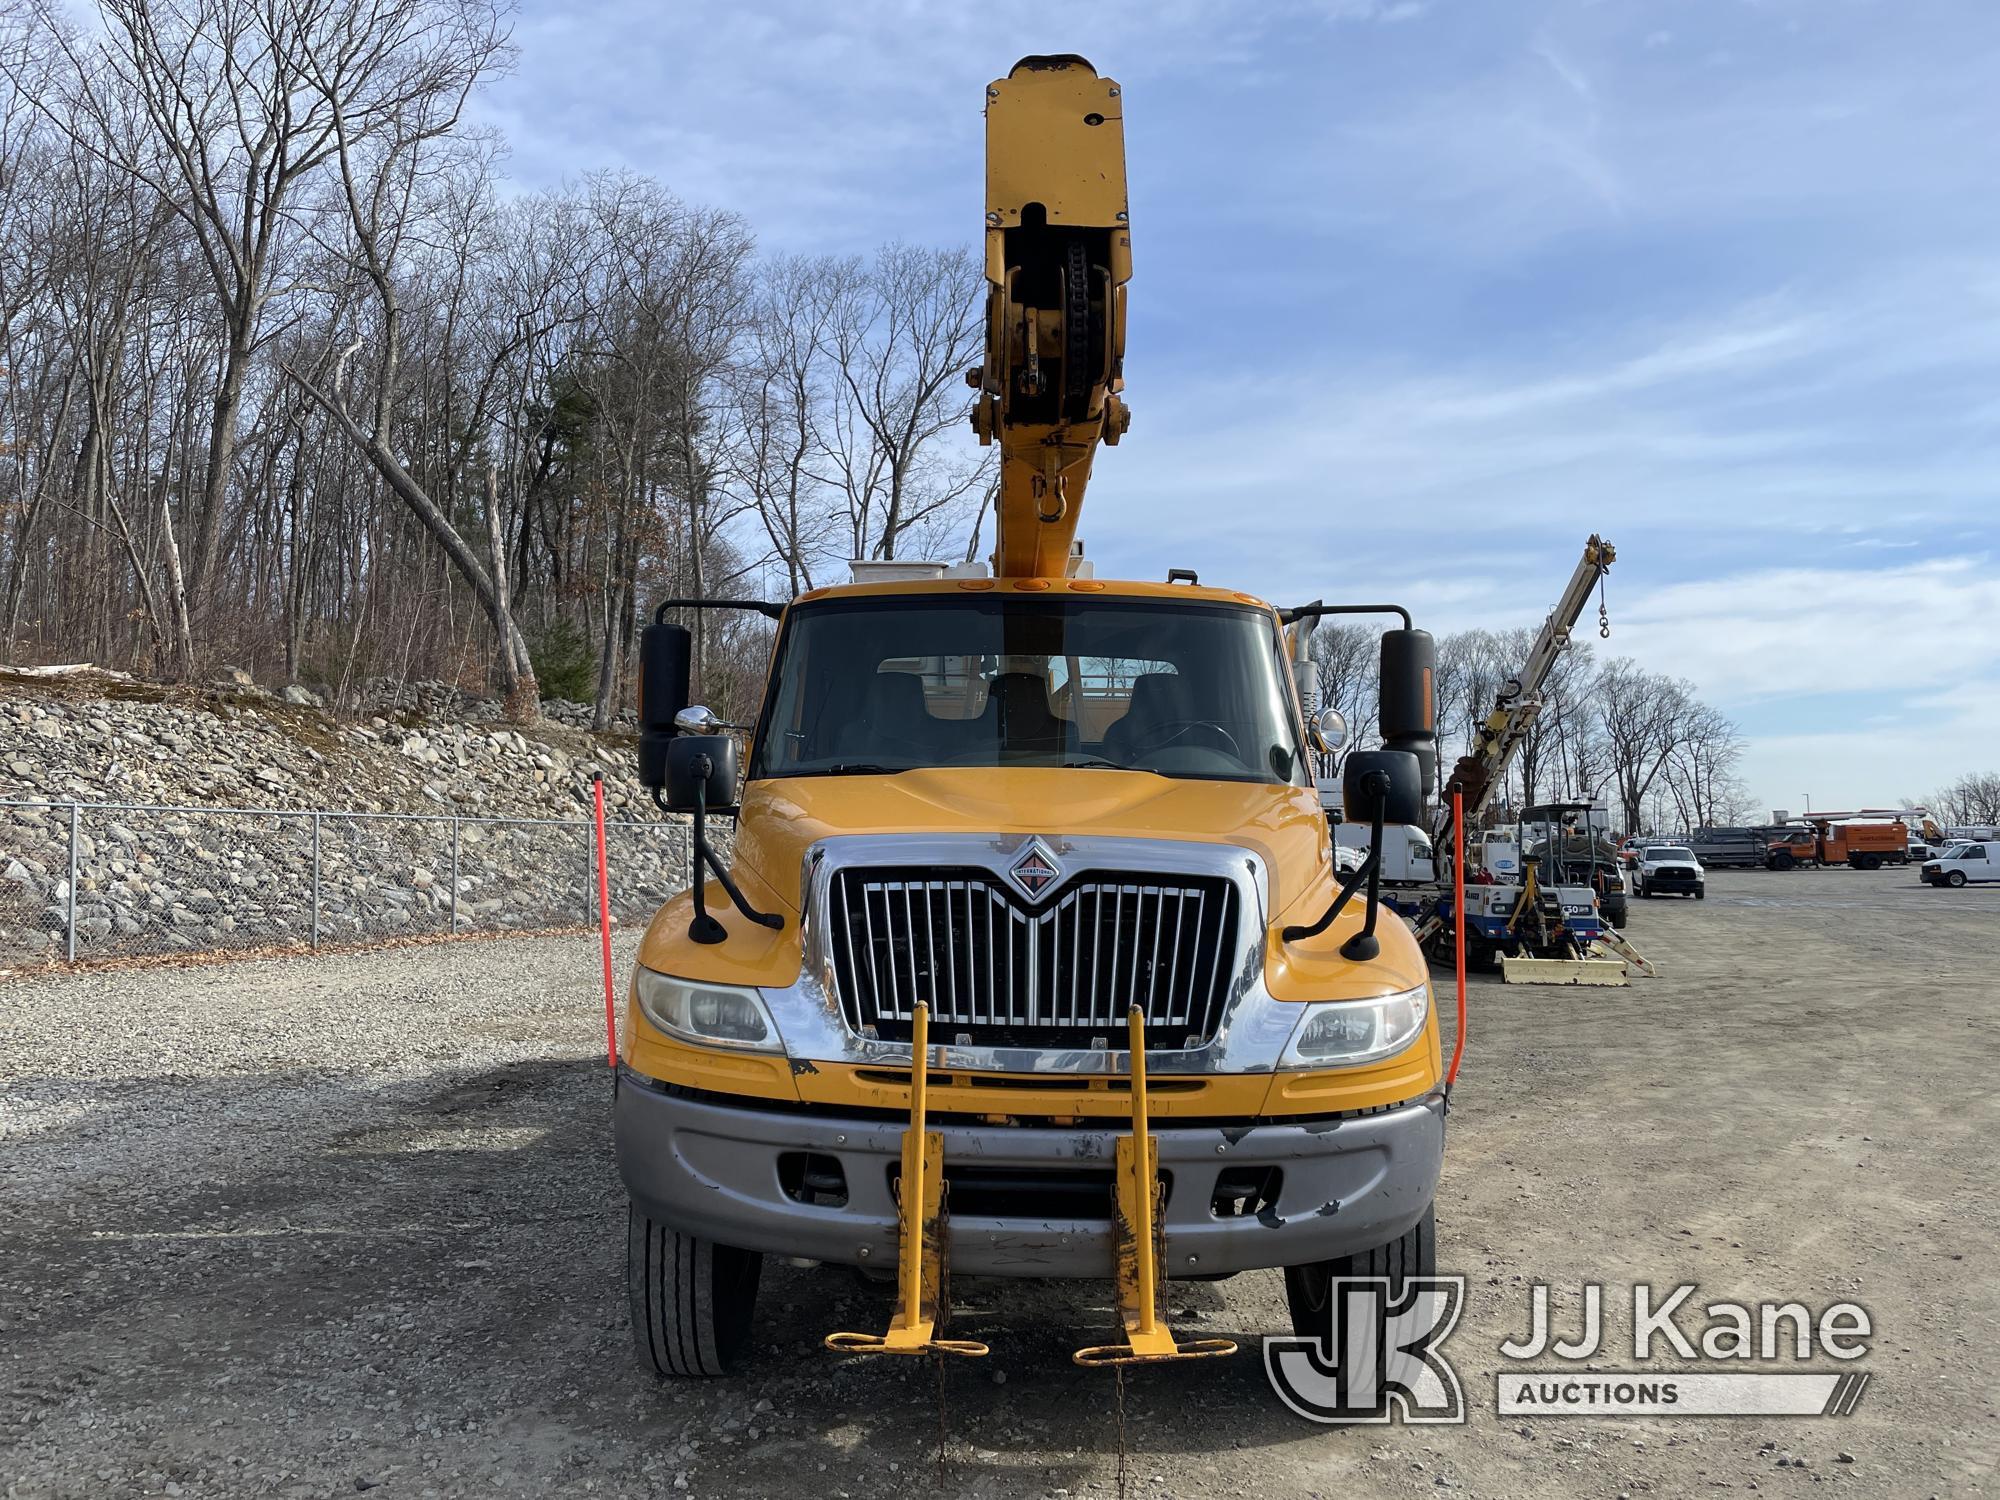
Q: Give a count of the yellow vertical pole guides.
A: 2